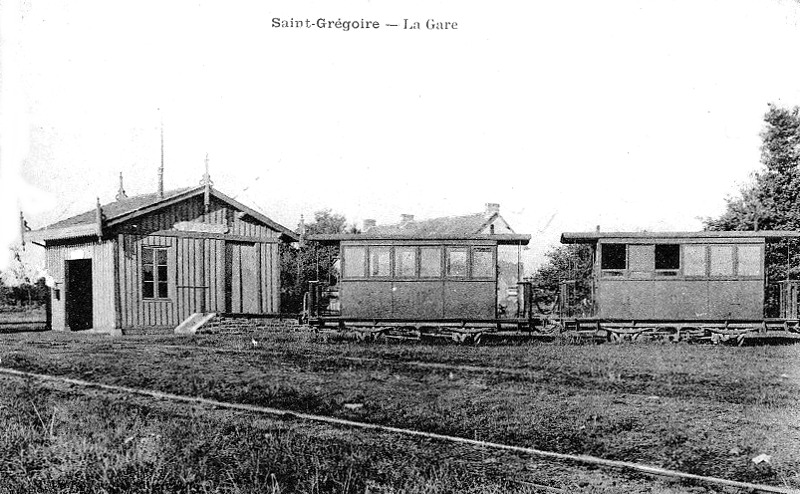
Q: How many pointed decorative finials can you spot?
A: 5